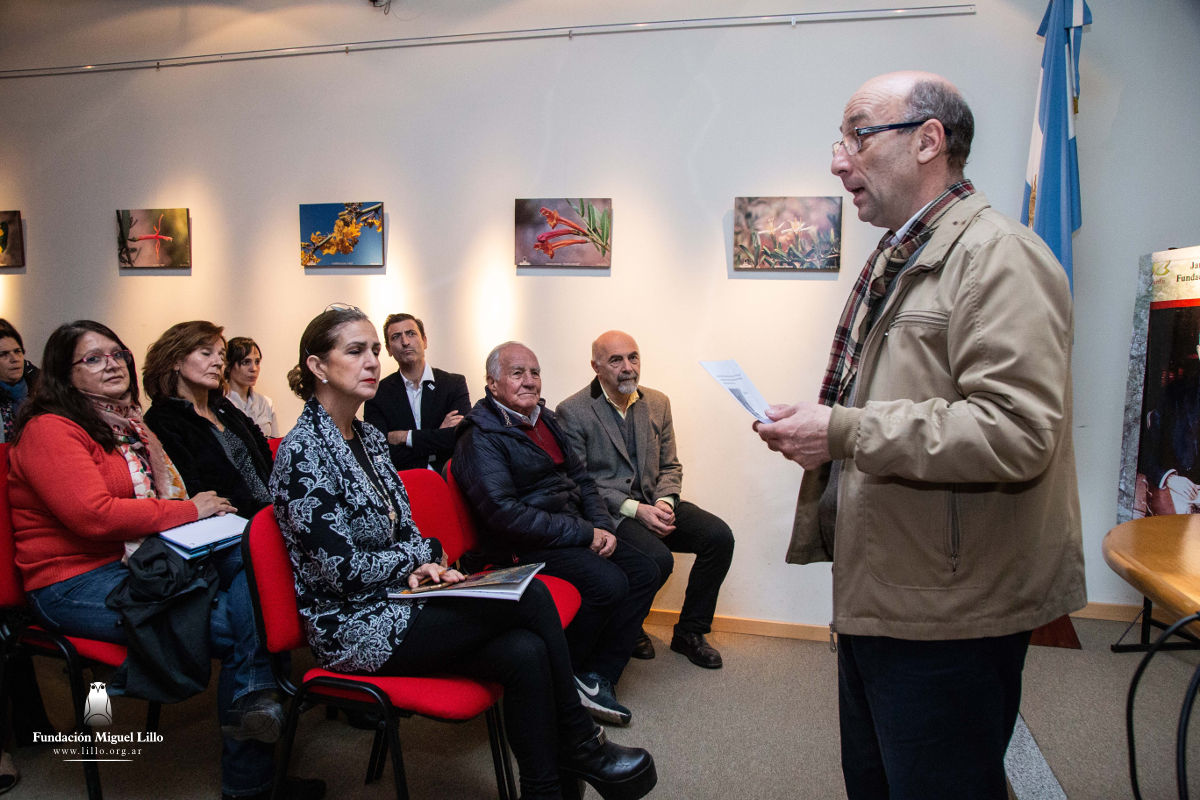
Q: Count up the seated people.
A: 8